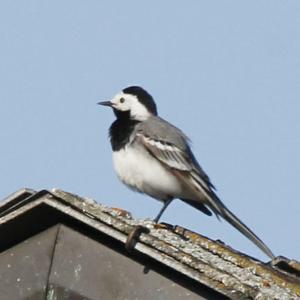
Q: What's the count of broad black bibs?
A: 1